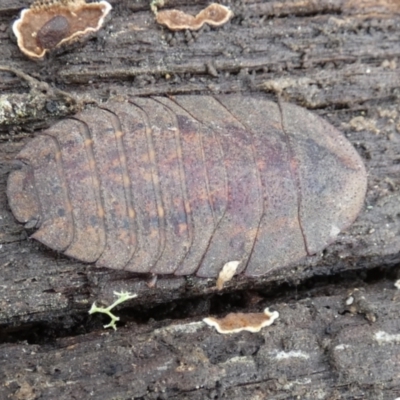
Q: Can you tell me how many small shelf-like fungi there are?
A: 3